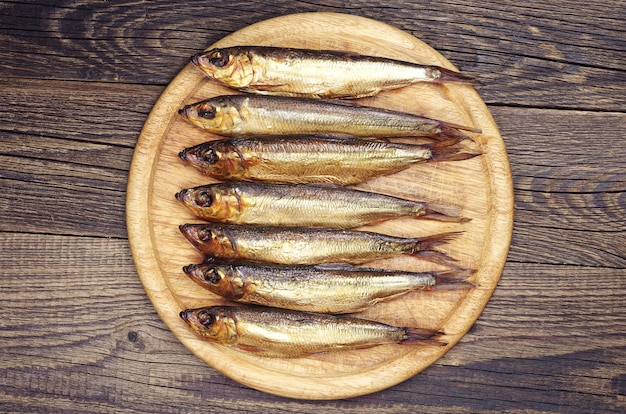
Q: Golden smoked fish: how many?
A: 7